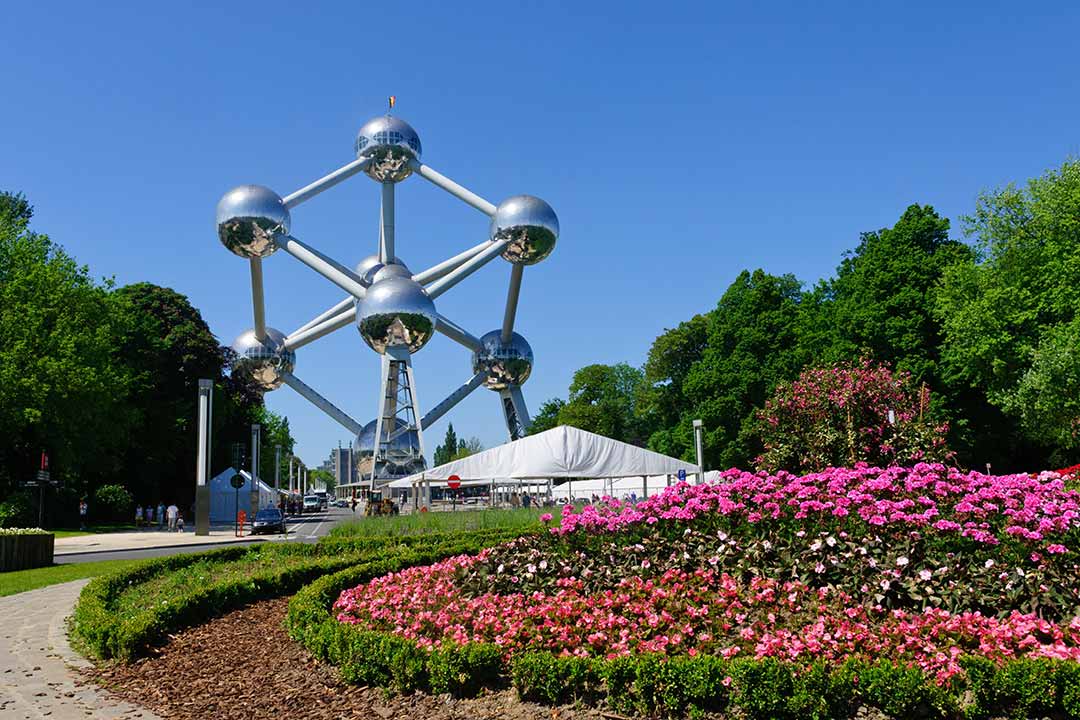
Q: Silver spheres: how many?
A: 9